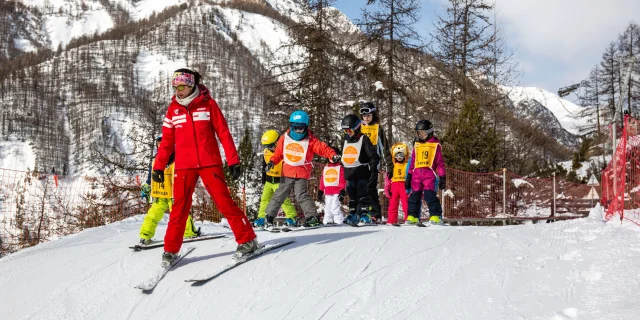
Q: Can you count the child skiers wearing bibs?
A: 8